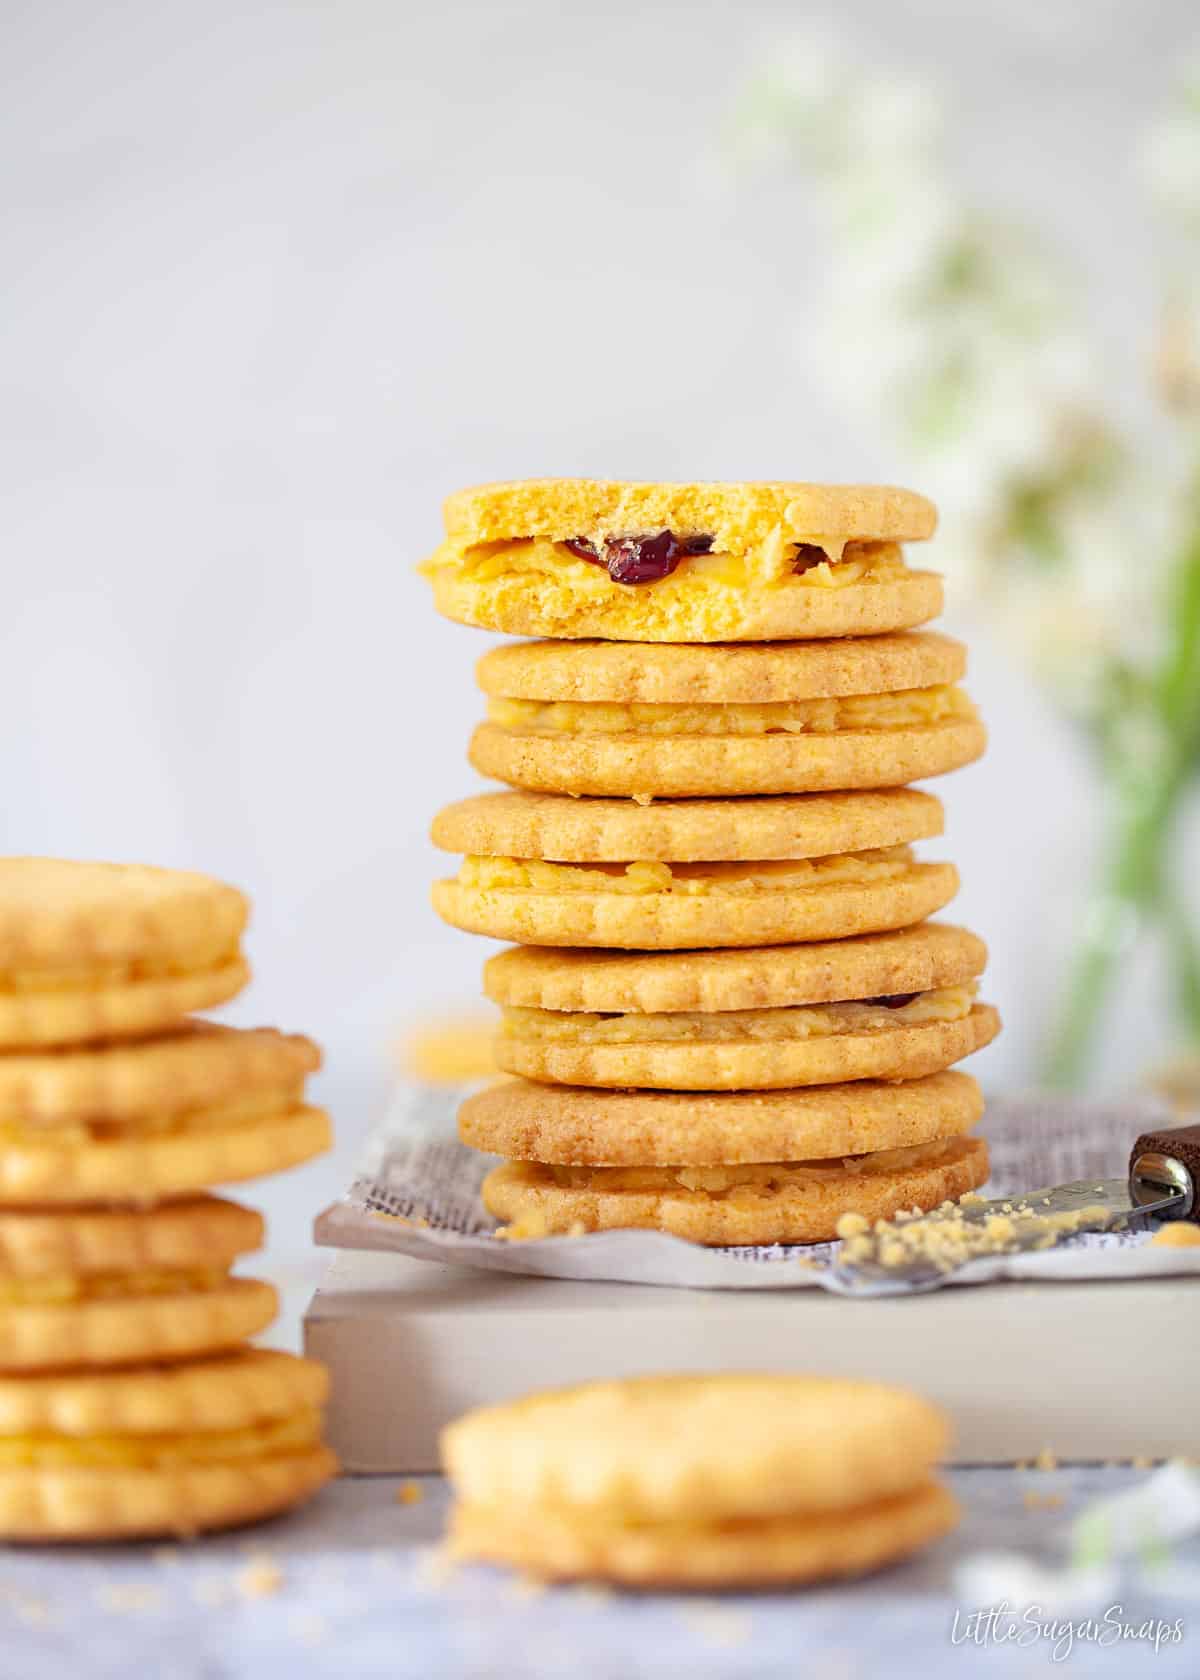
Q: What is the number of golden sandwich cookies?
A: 10